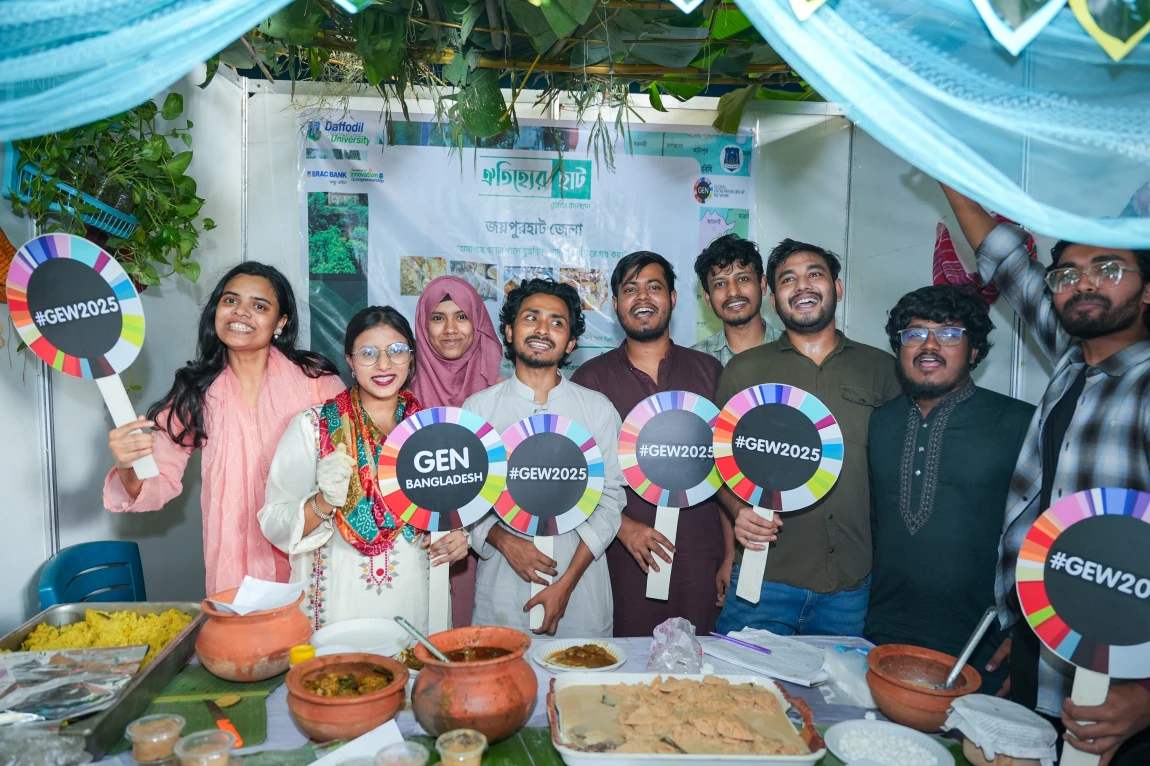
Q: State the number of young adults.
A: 9